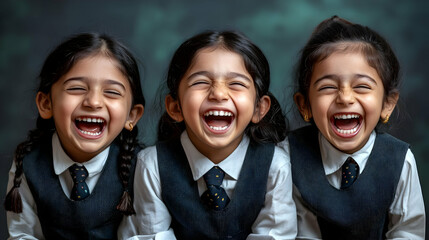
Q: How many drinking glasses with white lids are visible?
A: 0